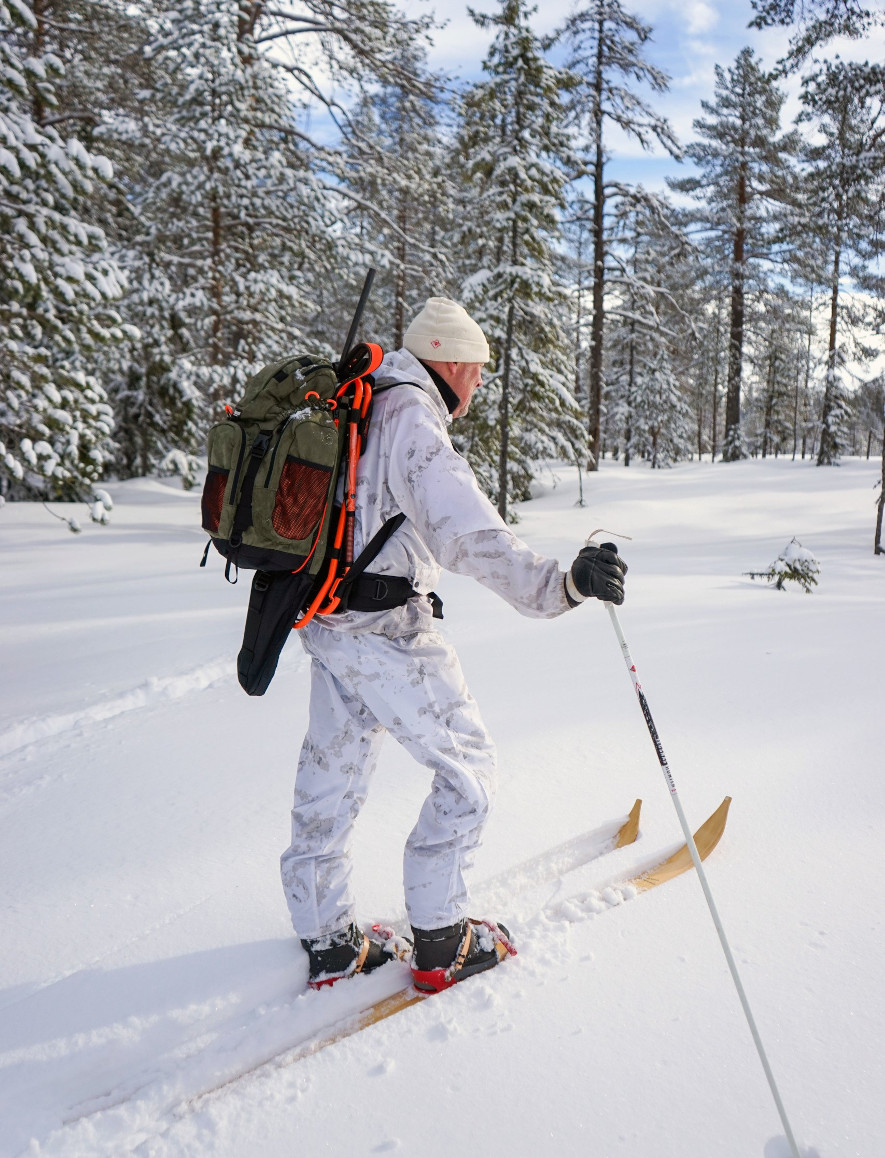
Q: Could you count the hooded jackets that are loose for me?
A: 1